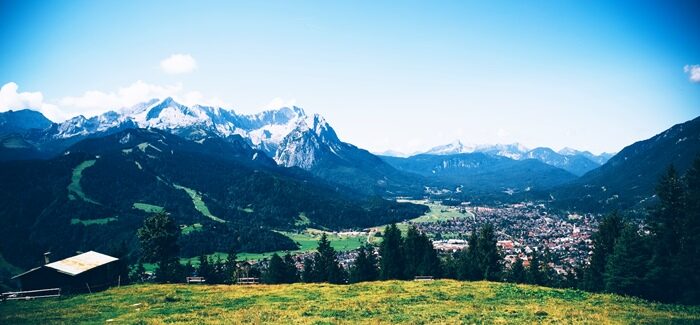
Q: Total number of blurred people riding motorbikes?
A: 0